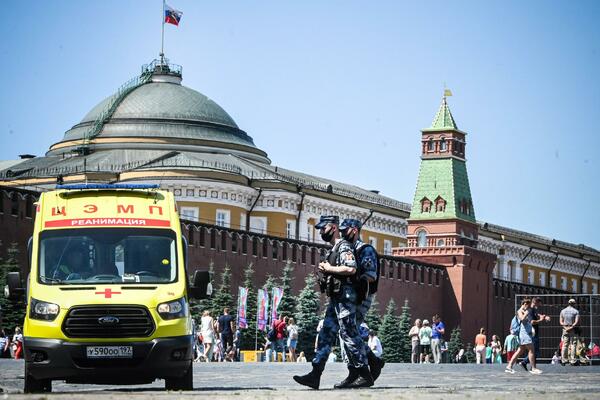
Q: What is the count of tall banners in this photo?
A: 3